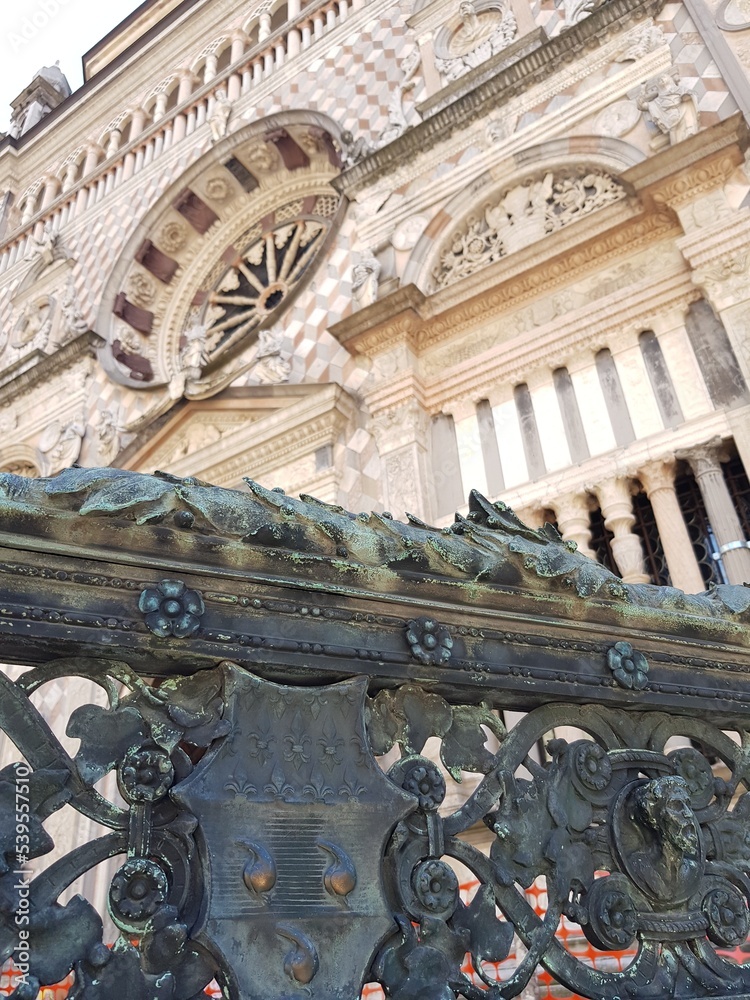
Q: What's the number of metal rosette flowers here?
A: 11